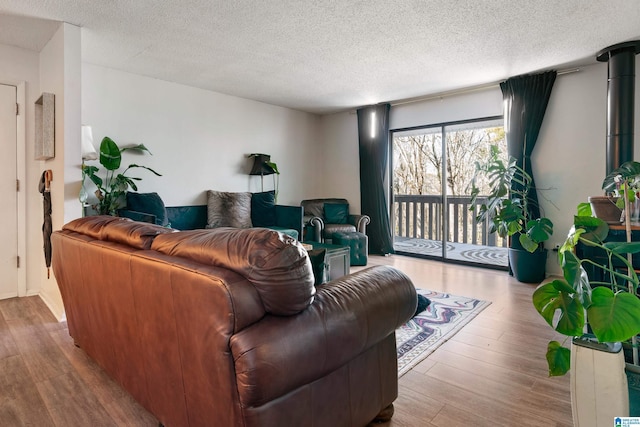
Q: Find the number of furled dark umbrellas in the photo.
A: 1